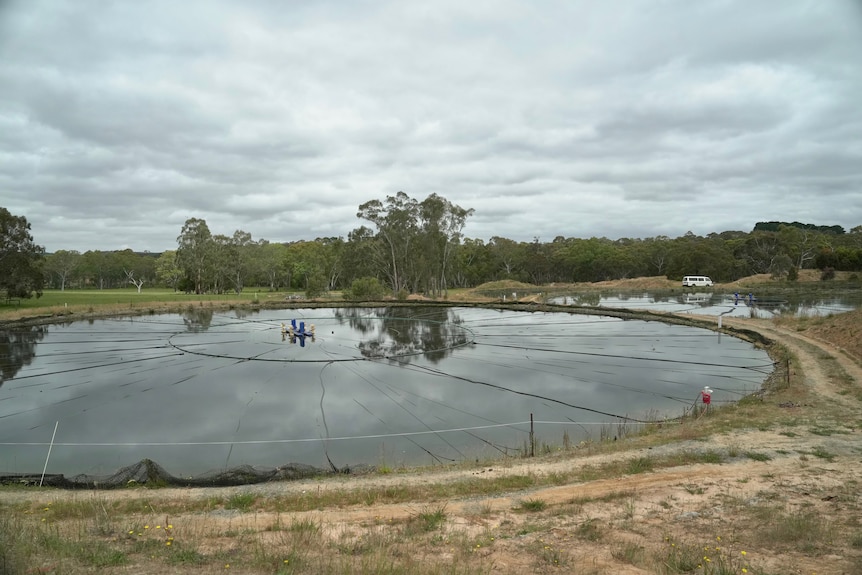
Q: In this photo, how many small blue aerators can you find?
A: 2